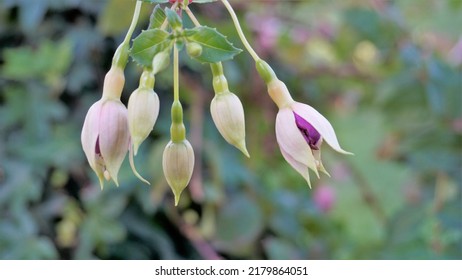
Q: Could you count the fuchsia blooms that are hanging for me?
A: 5